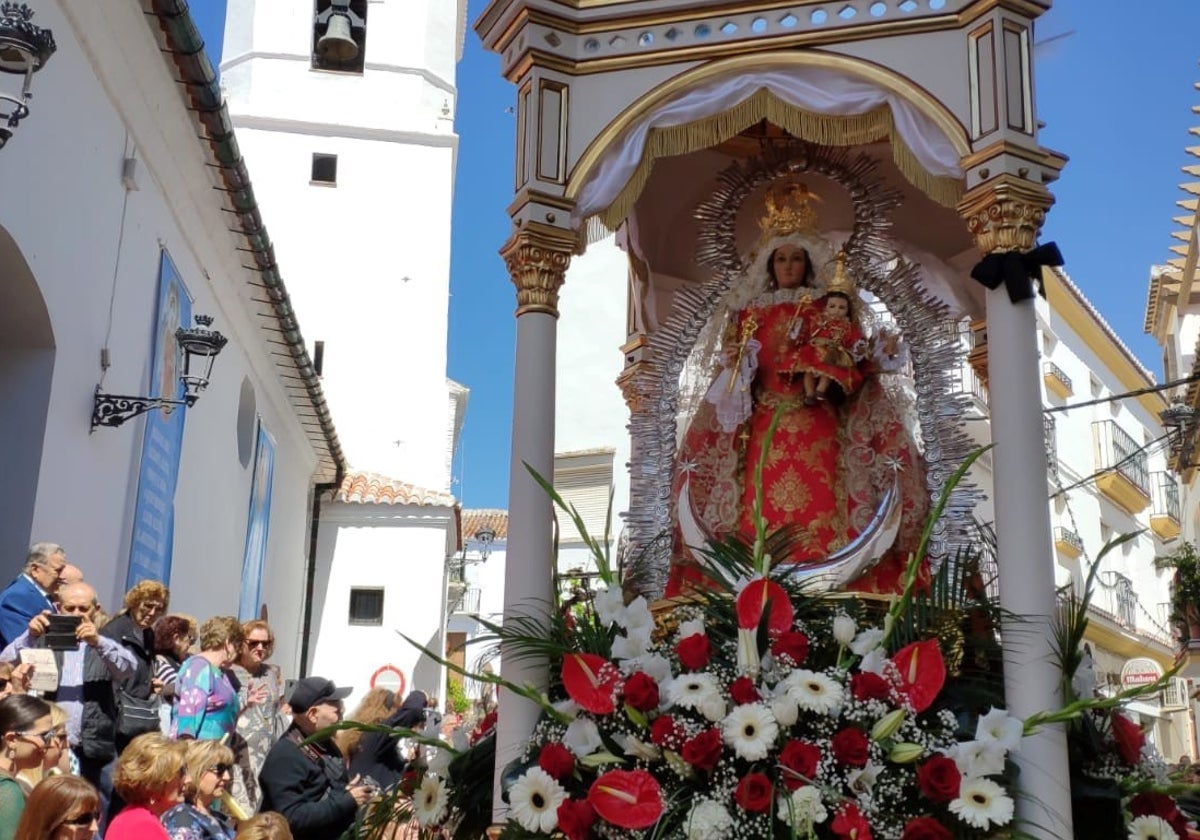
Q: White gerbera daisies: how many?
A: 7